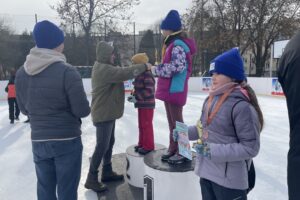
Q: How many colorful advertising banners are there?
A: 3